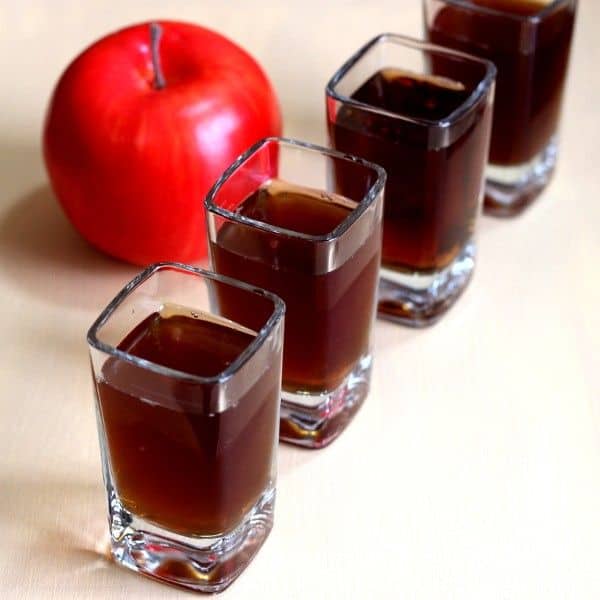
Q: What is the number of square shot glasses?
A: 4